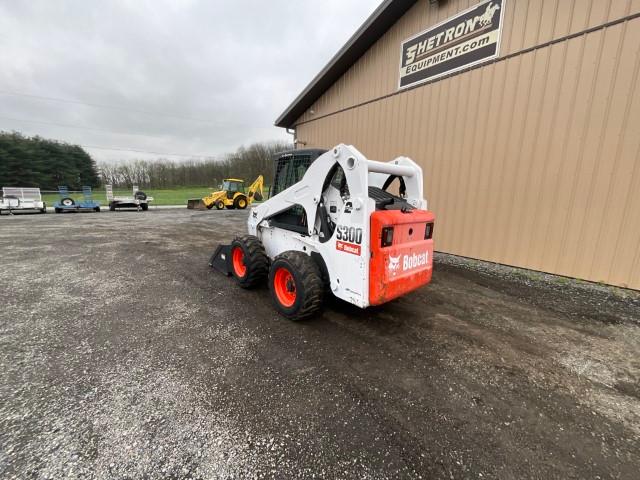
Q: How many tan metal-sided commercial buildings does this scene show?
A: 1